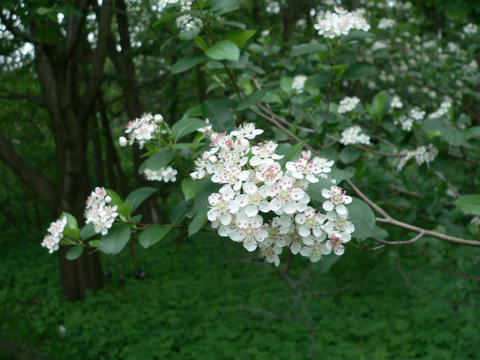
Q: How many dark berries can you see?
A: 4